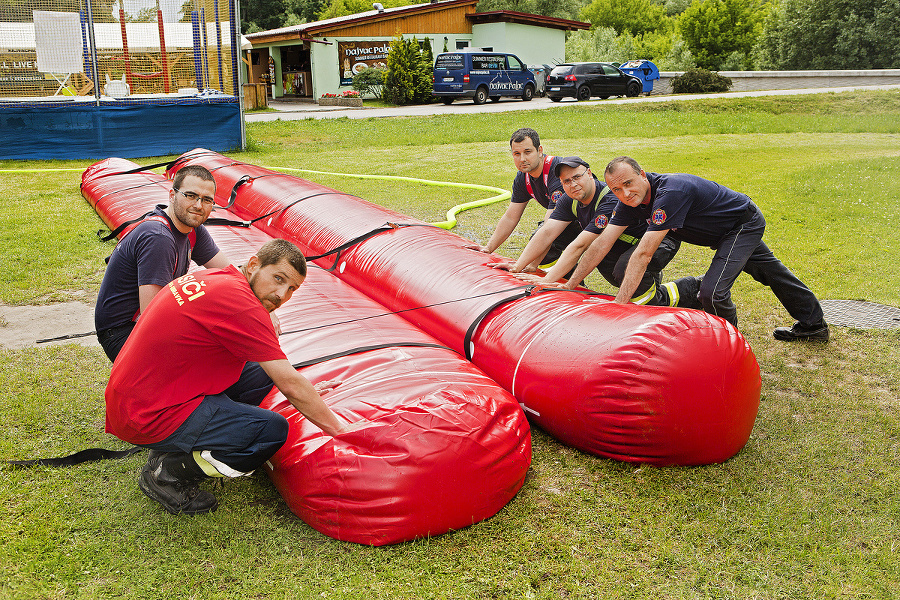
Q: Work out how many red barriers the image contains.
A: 2